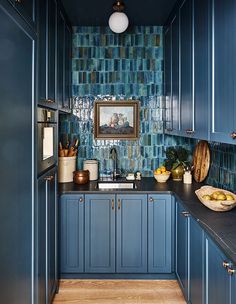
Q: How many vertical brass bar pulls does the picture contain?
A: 2